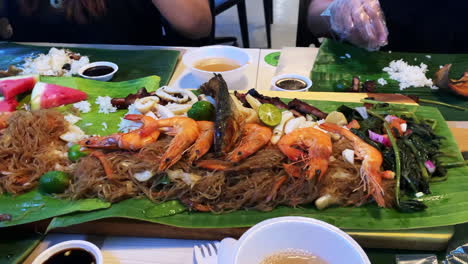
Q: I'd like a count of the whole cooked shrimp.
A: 6